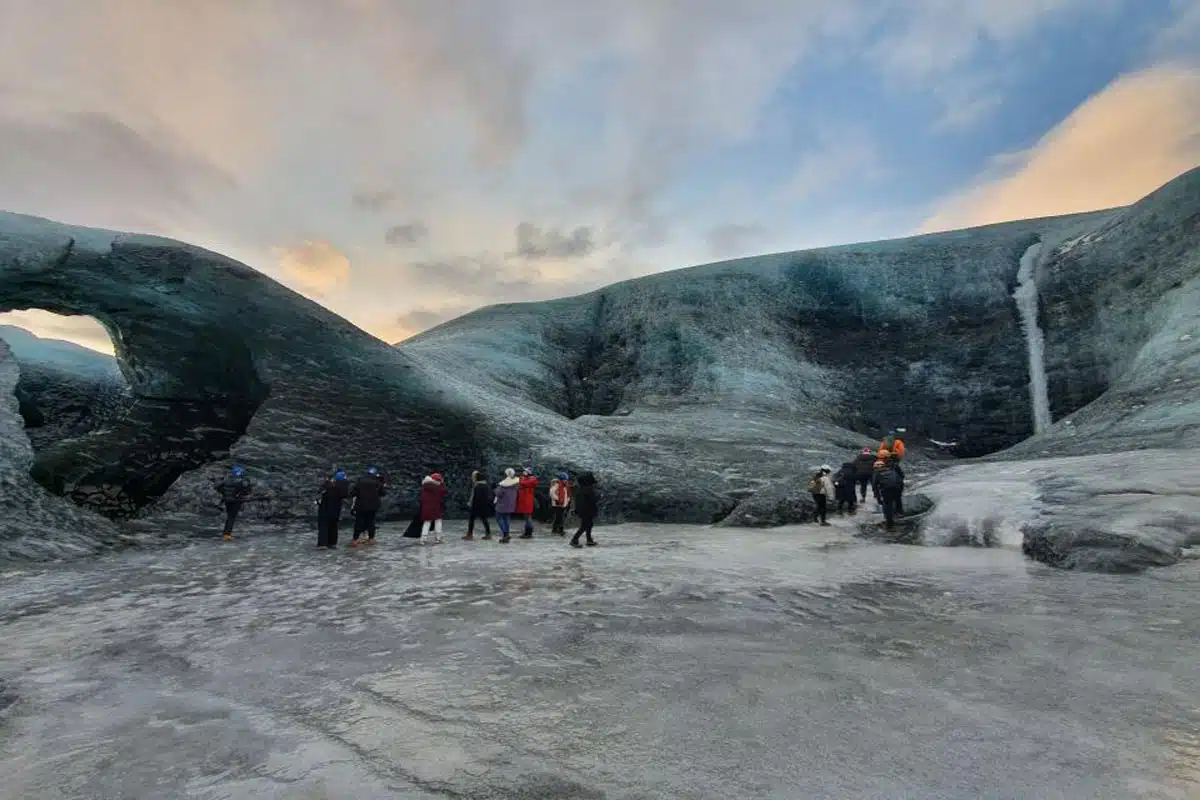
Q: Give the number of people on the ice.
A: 15